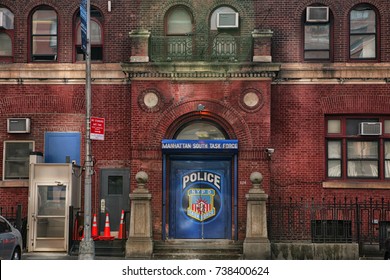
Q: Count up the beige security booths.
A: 1